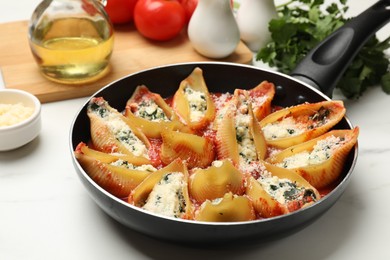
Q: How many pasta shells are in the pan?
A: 13